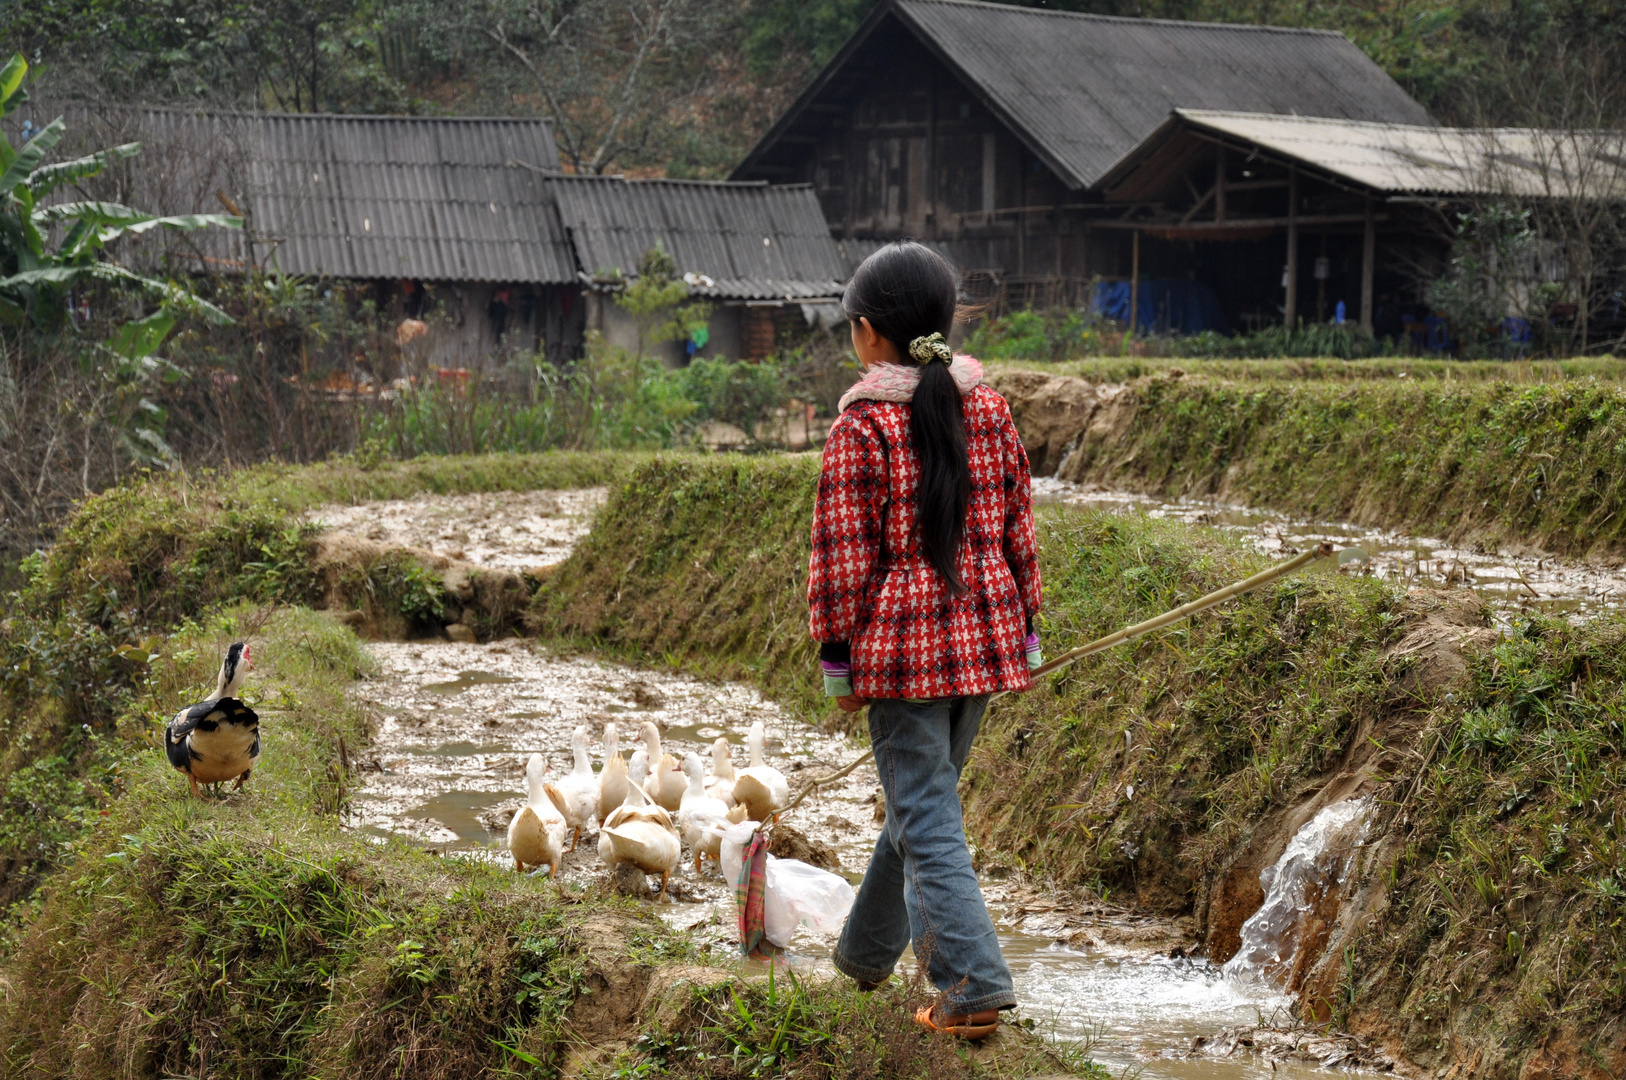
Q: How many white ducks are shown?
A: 8